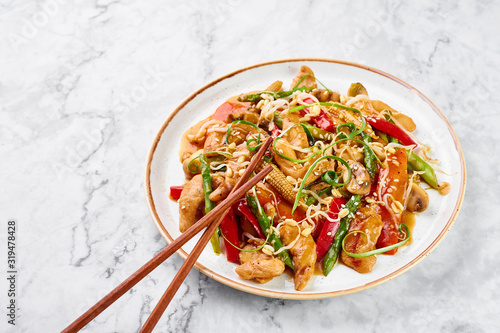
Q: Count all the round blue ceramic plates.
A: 0